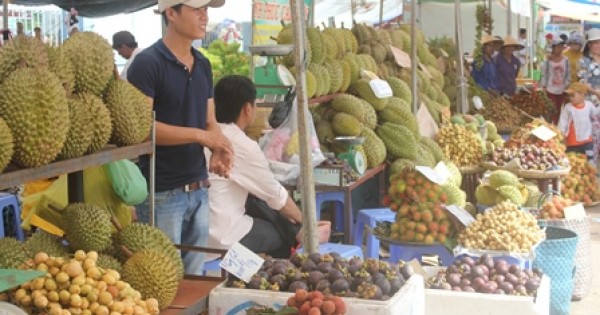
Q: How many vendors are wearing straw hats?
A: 2